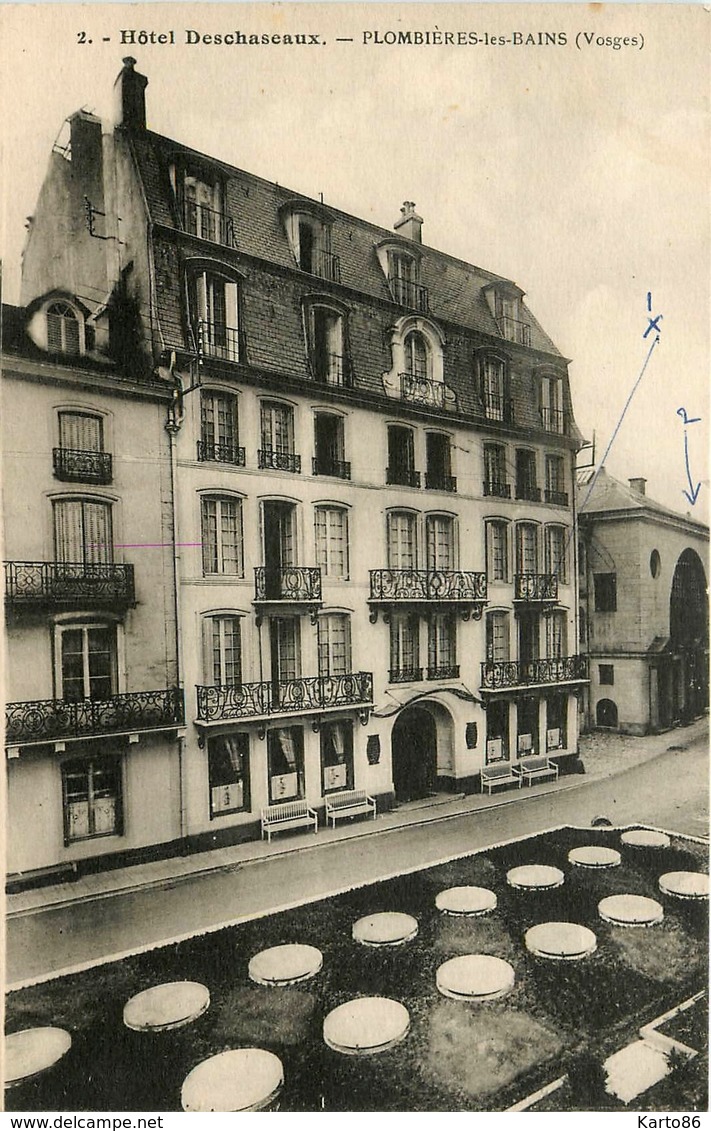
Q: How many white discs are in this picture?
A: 14